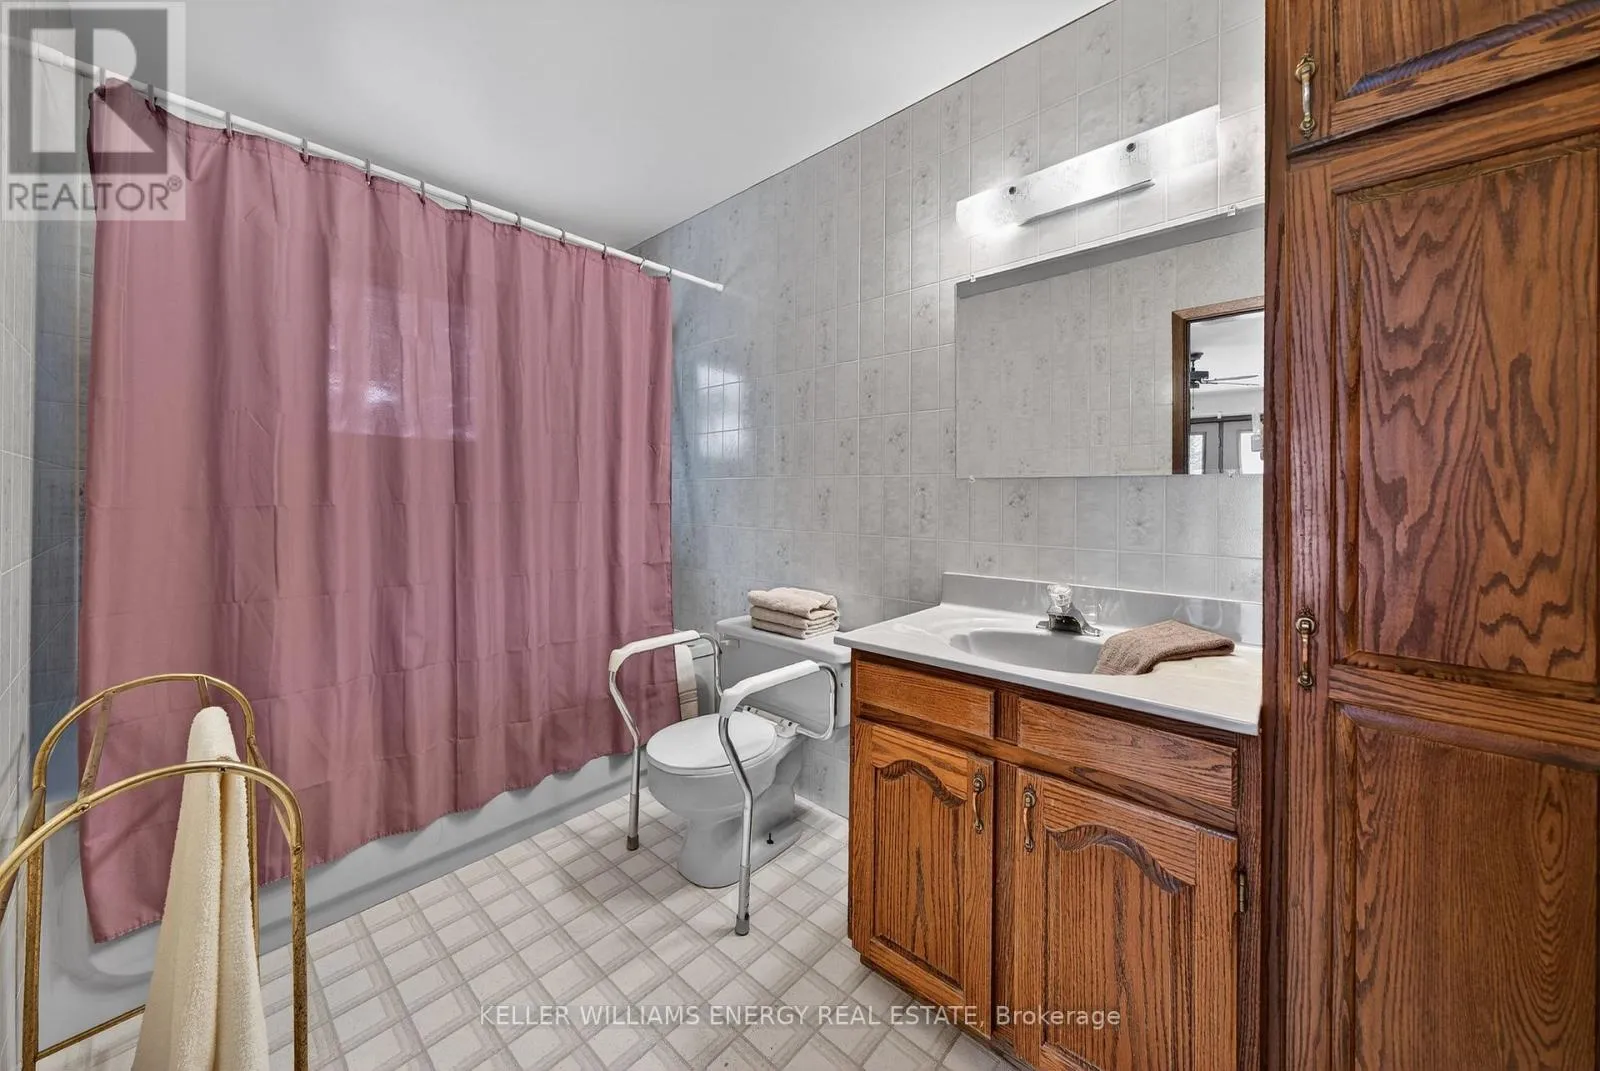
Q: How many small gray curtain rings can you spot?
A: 12